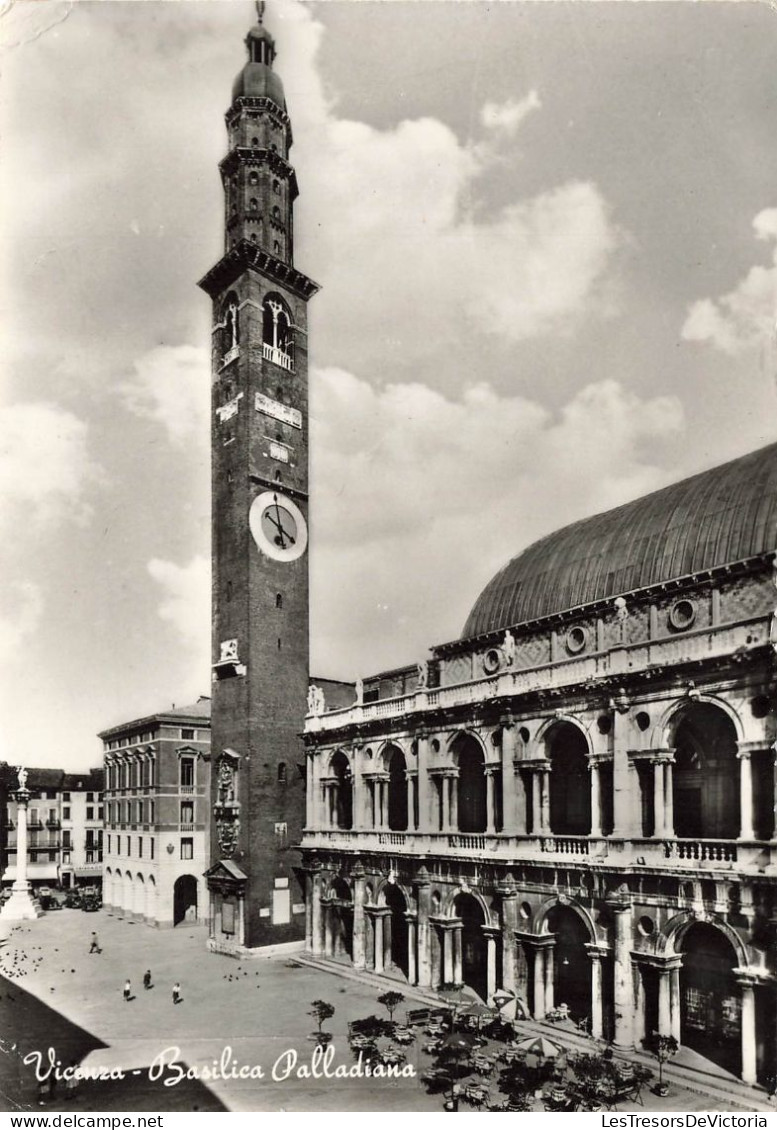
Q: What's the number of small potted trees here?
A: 3